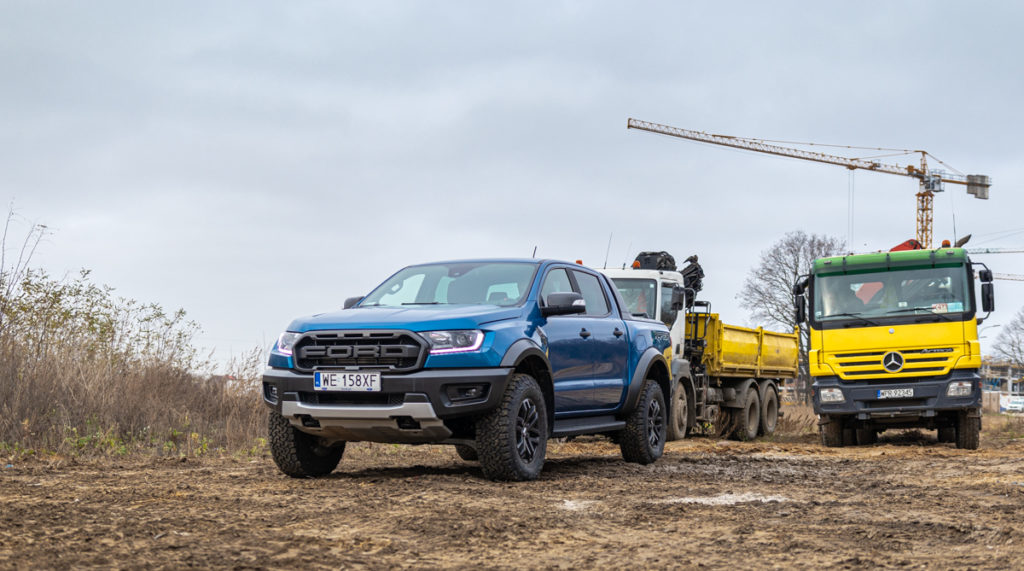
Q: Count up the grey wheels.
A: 3